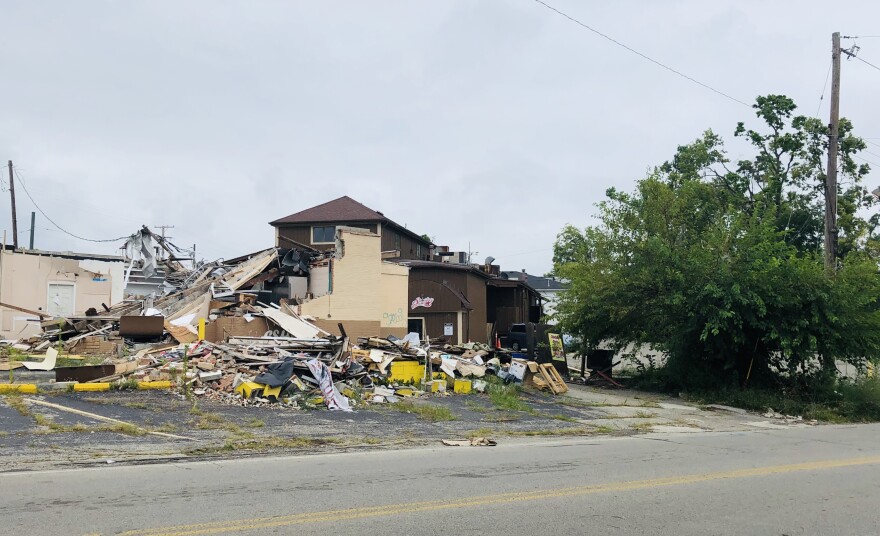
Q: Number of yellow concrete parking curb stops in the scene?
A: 3